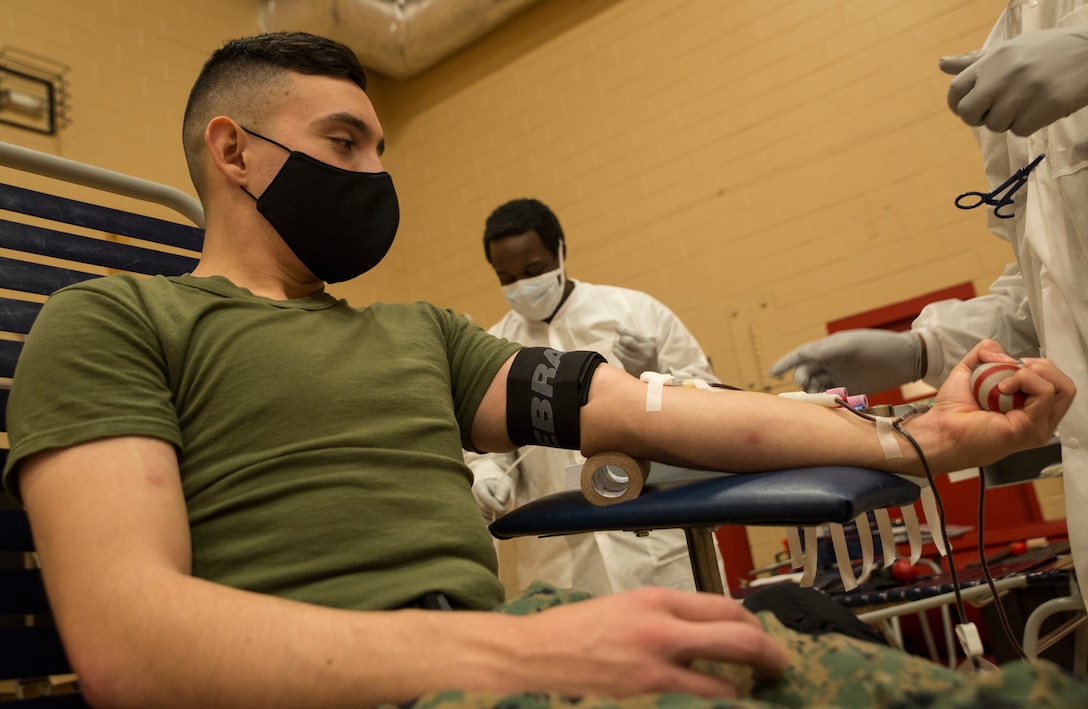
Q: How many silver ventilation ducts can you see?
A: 1